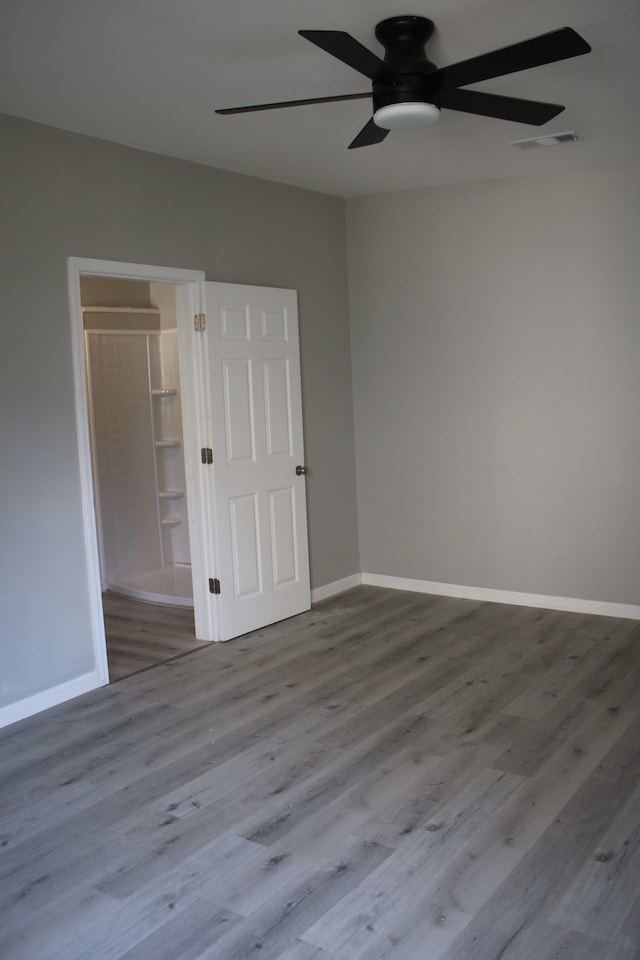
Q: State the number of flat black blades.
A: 5